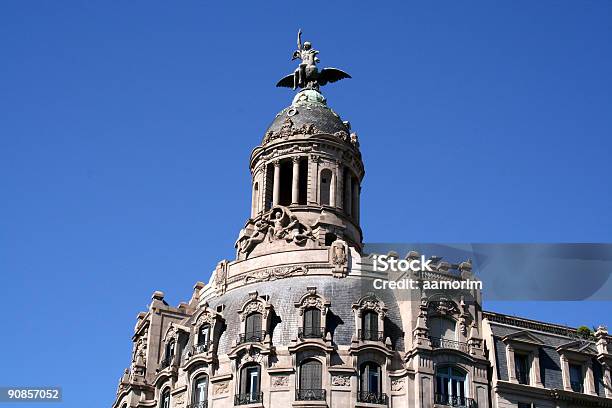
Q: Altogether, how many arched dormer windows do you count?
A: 5